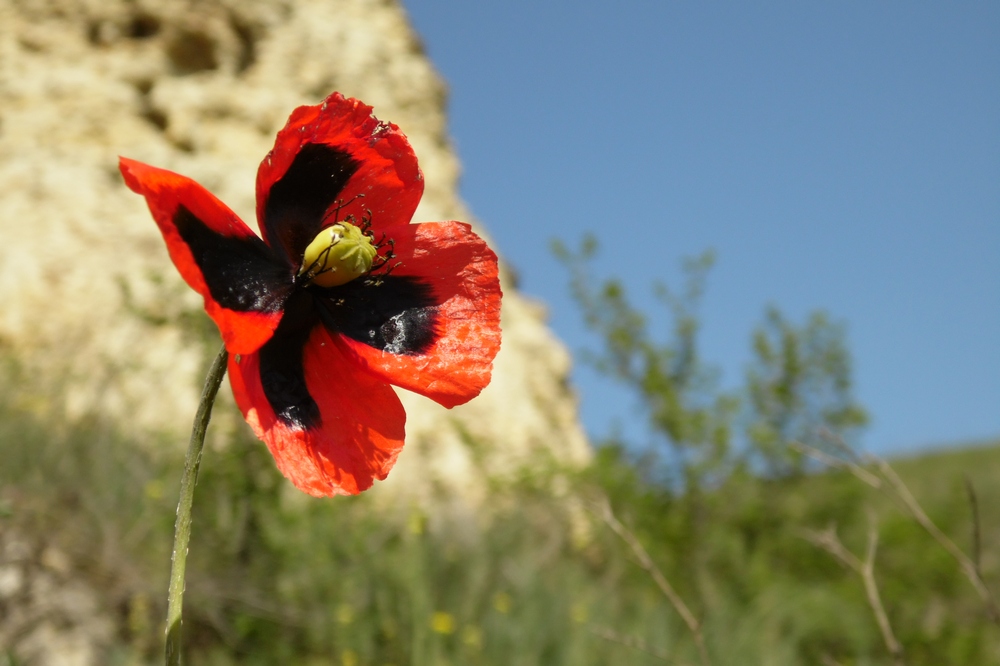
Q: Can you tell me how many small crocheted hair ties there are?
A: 0